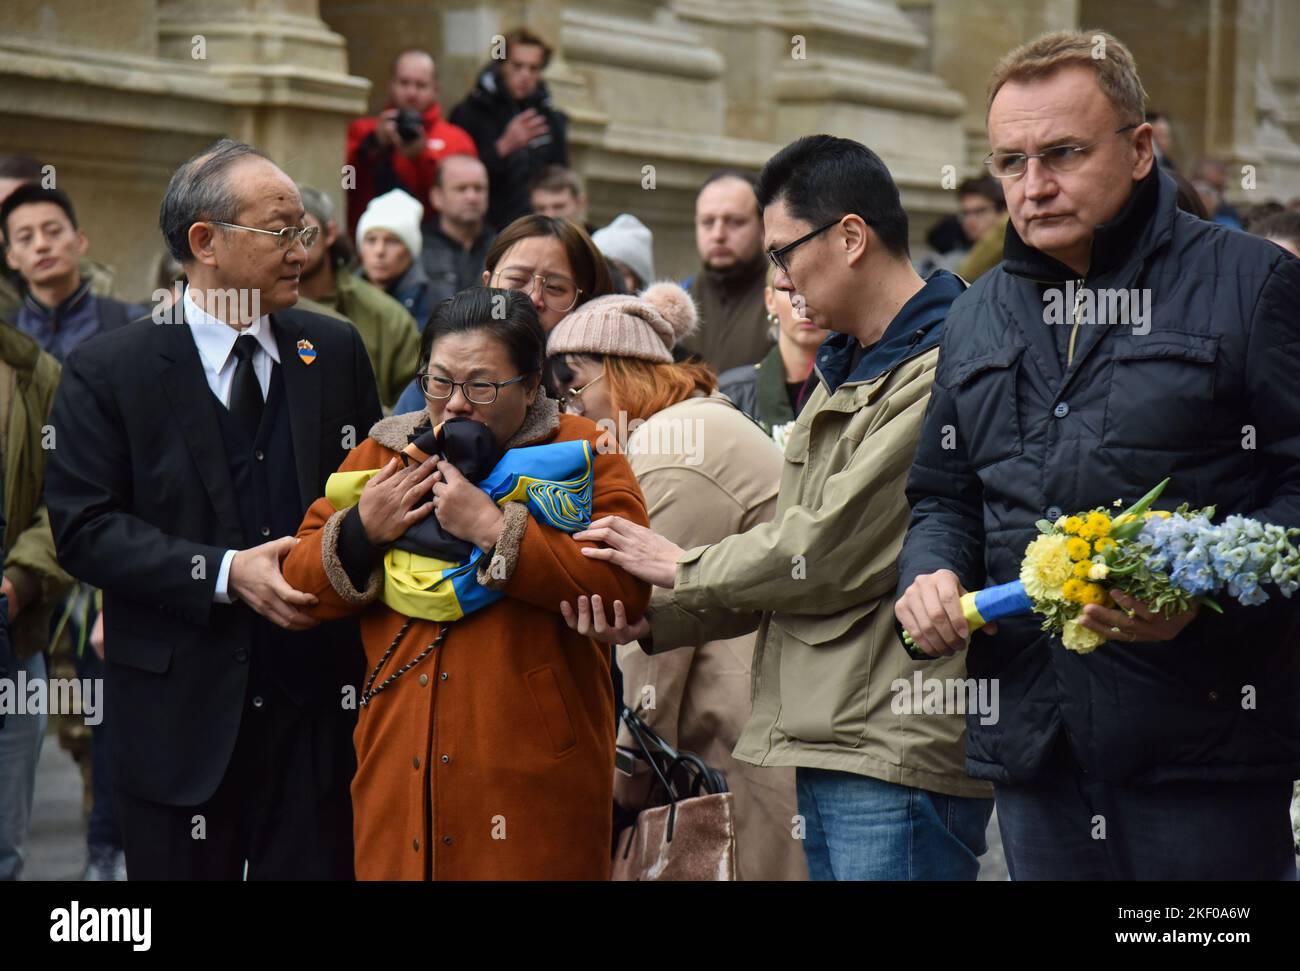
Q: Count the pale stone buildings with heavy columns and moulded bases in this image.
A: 1